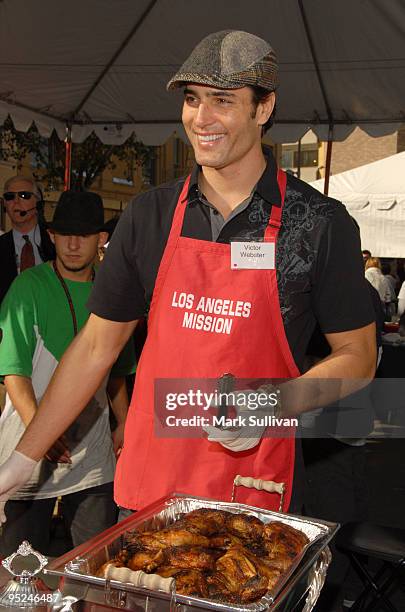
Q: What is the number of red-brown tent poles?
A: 2